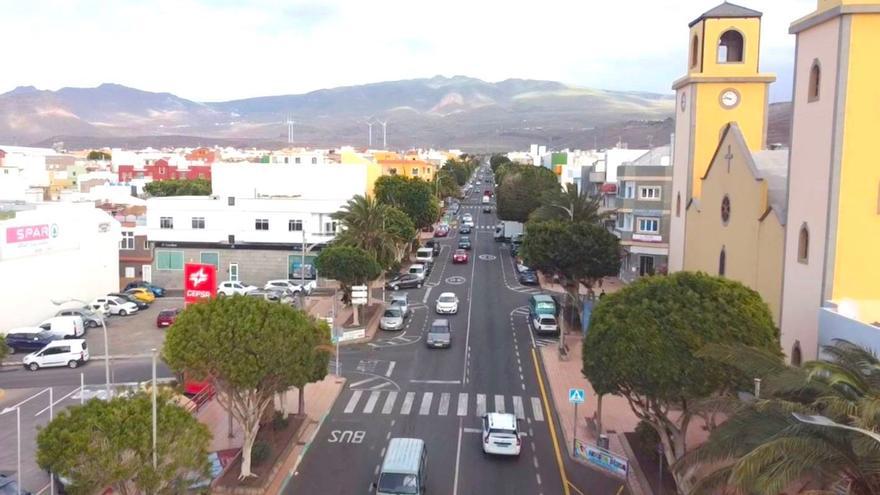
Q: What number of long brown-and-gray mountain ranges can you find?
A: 1